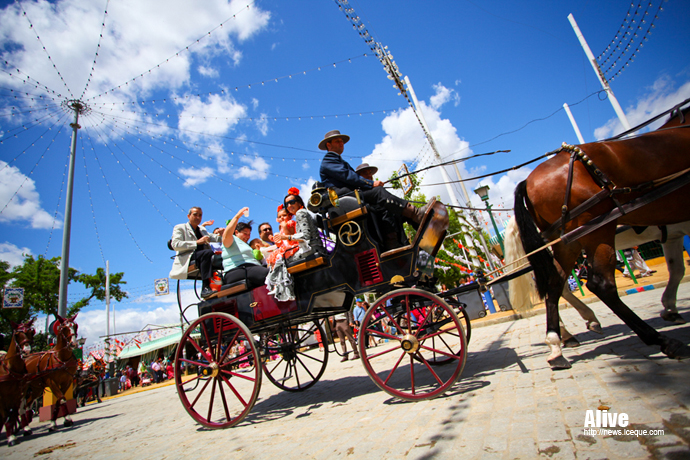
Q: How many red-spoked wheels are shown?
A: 2